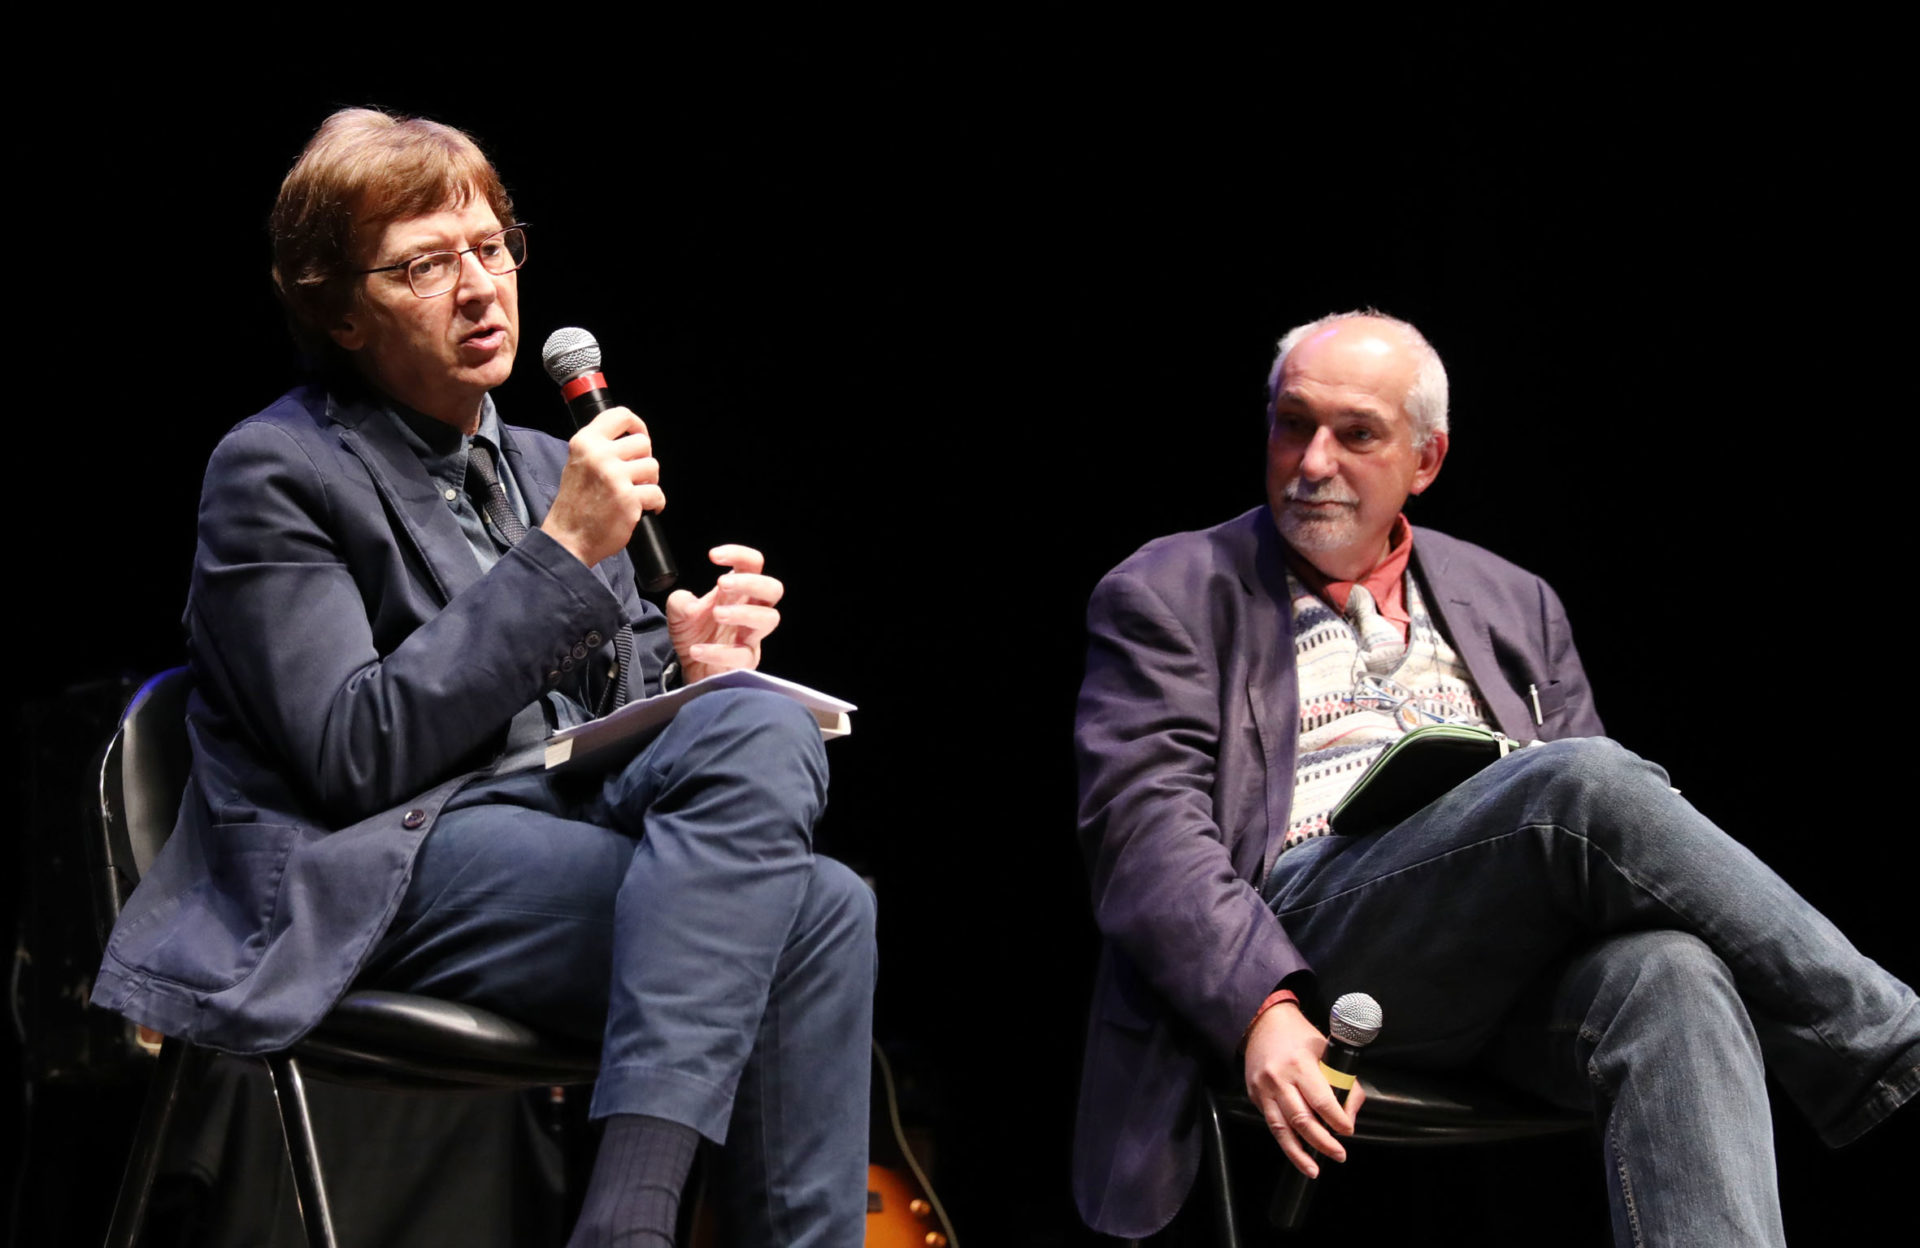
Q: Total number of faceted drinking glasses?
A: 0